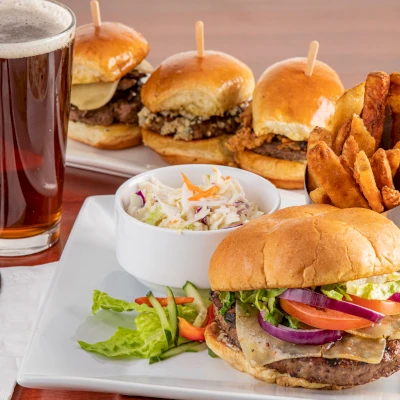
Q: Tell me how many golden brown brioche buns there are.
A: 4